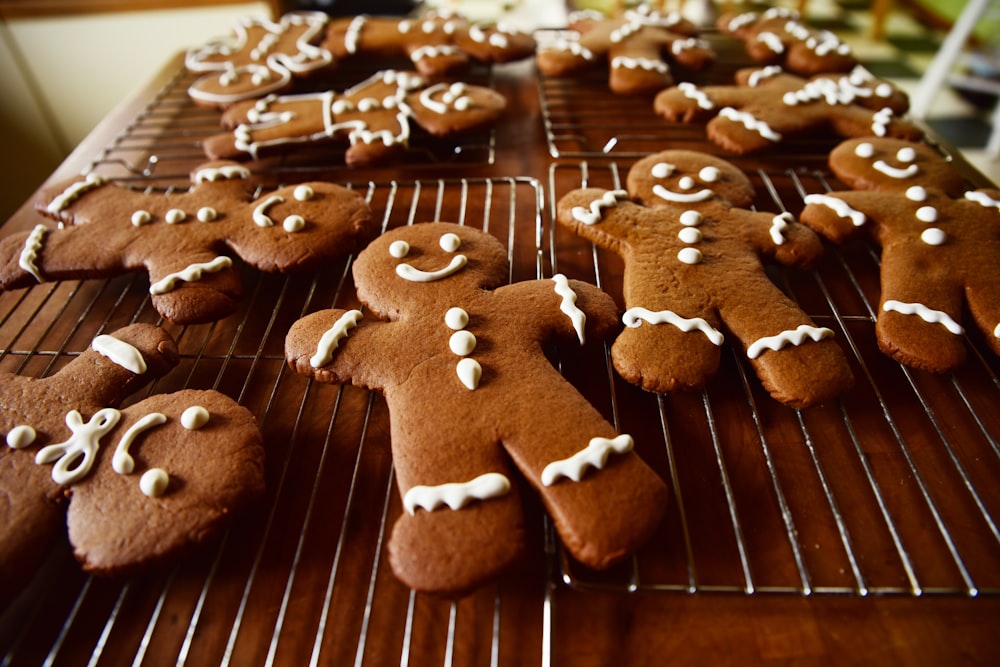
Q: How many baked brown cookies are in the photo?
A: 11